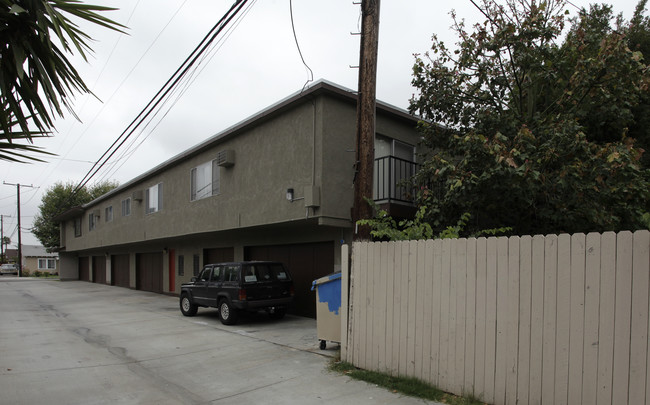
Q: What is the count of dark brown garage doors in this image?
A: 6